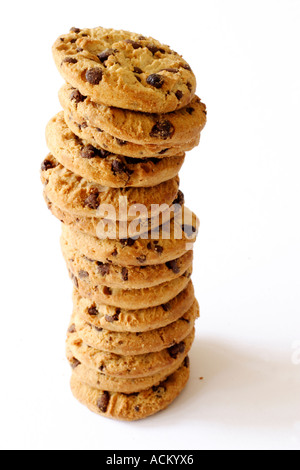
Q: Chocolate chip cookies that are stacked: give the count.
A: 14